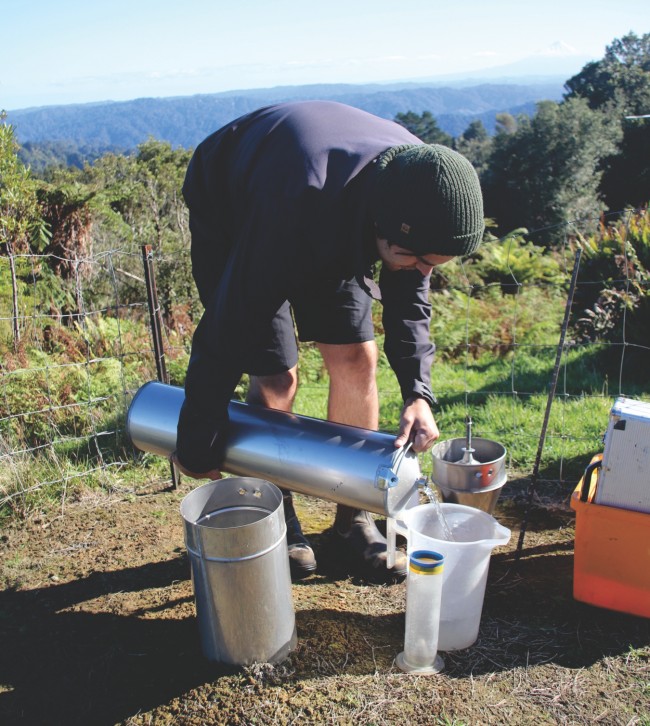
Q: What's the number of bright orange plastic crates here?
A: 1